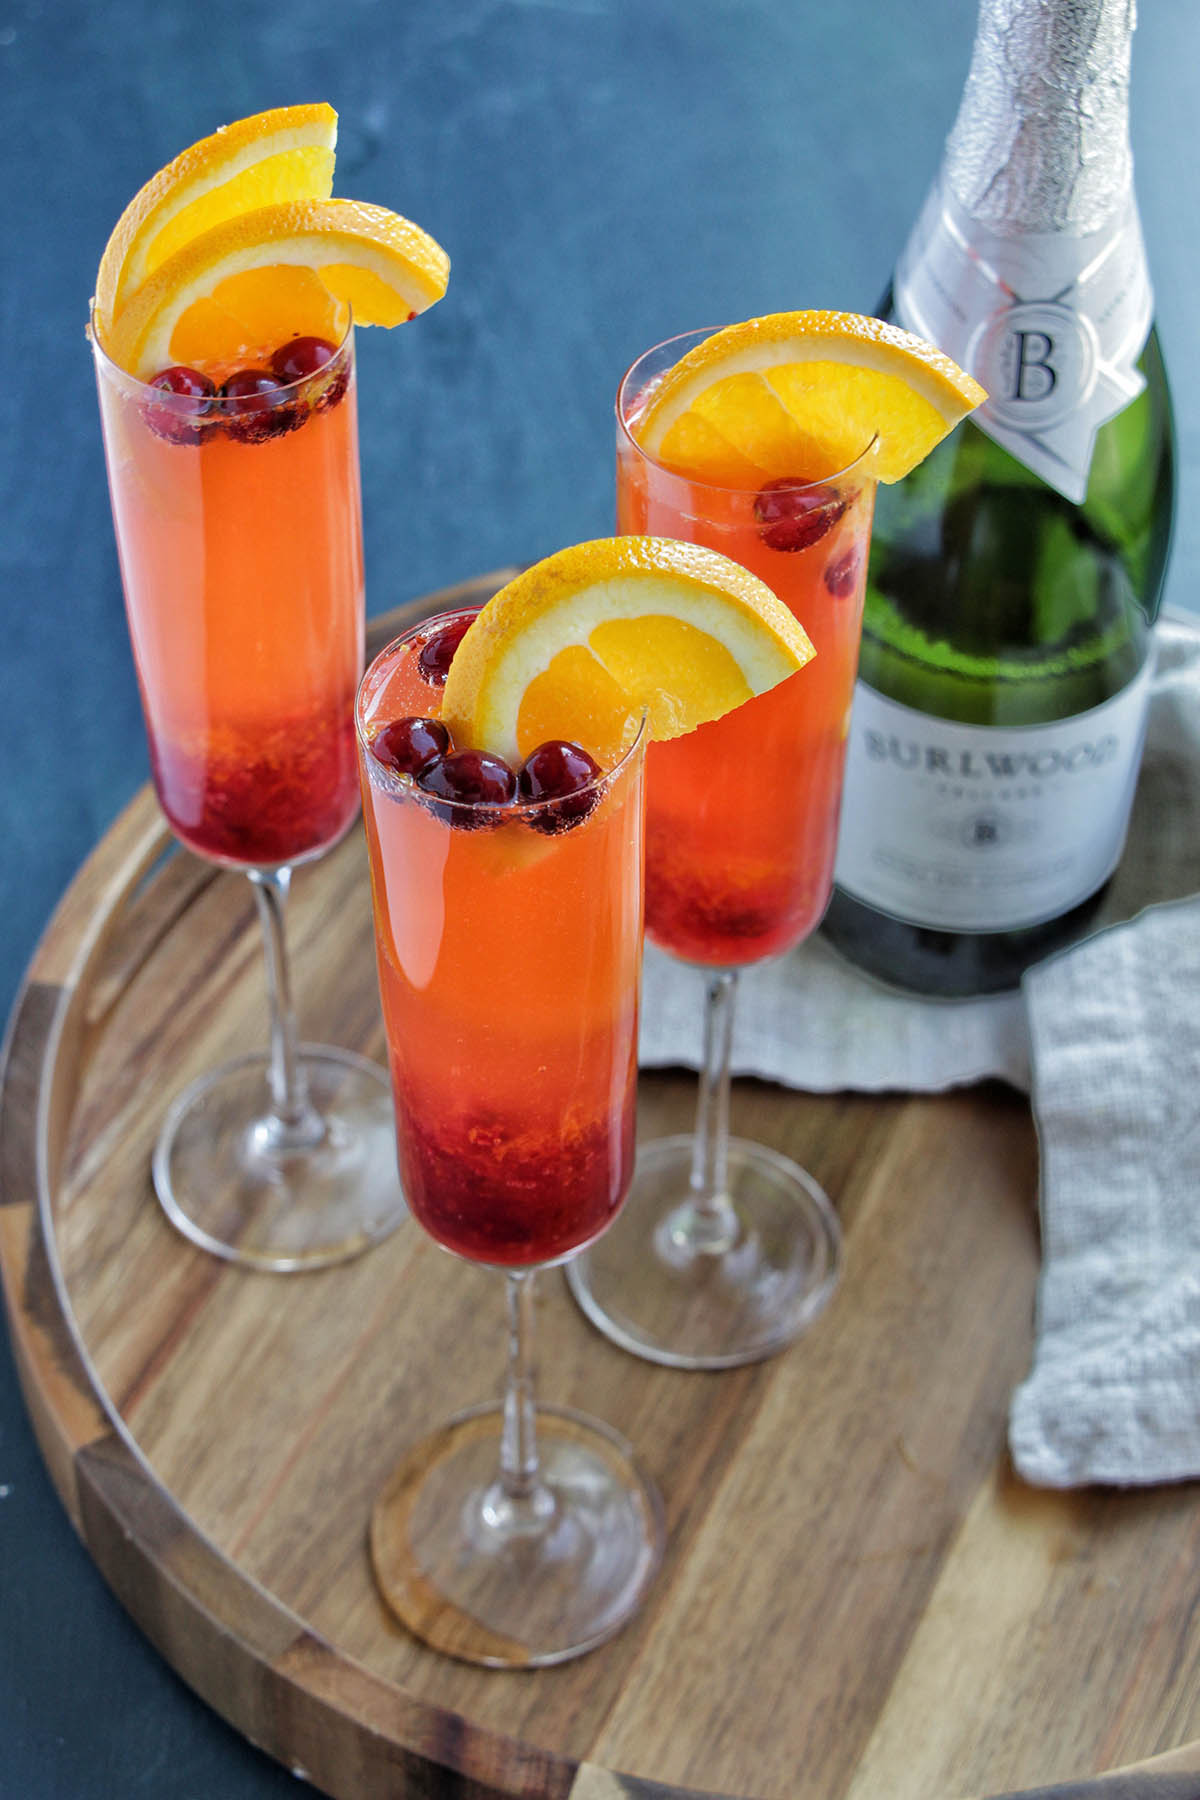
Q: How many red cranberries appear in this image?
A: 9